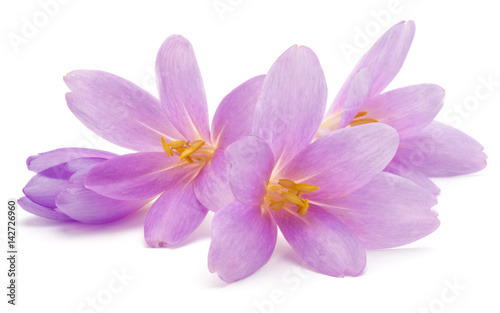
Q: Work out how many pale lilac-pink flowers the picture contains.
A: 4